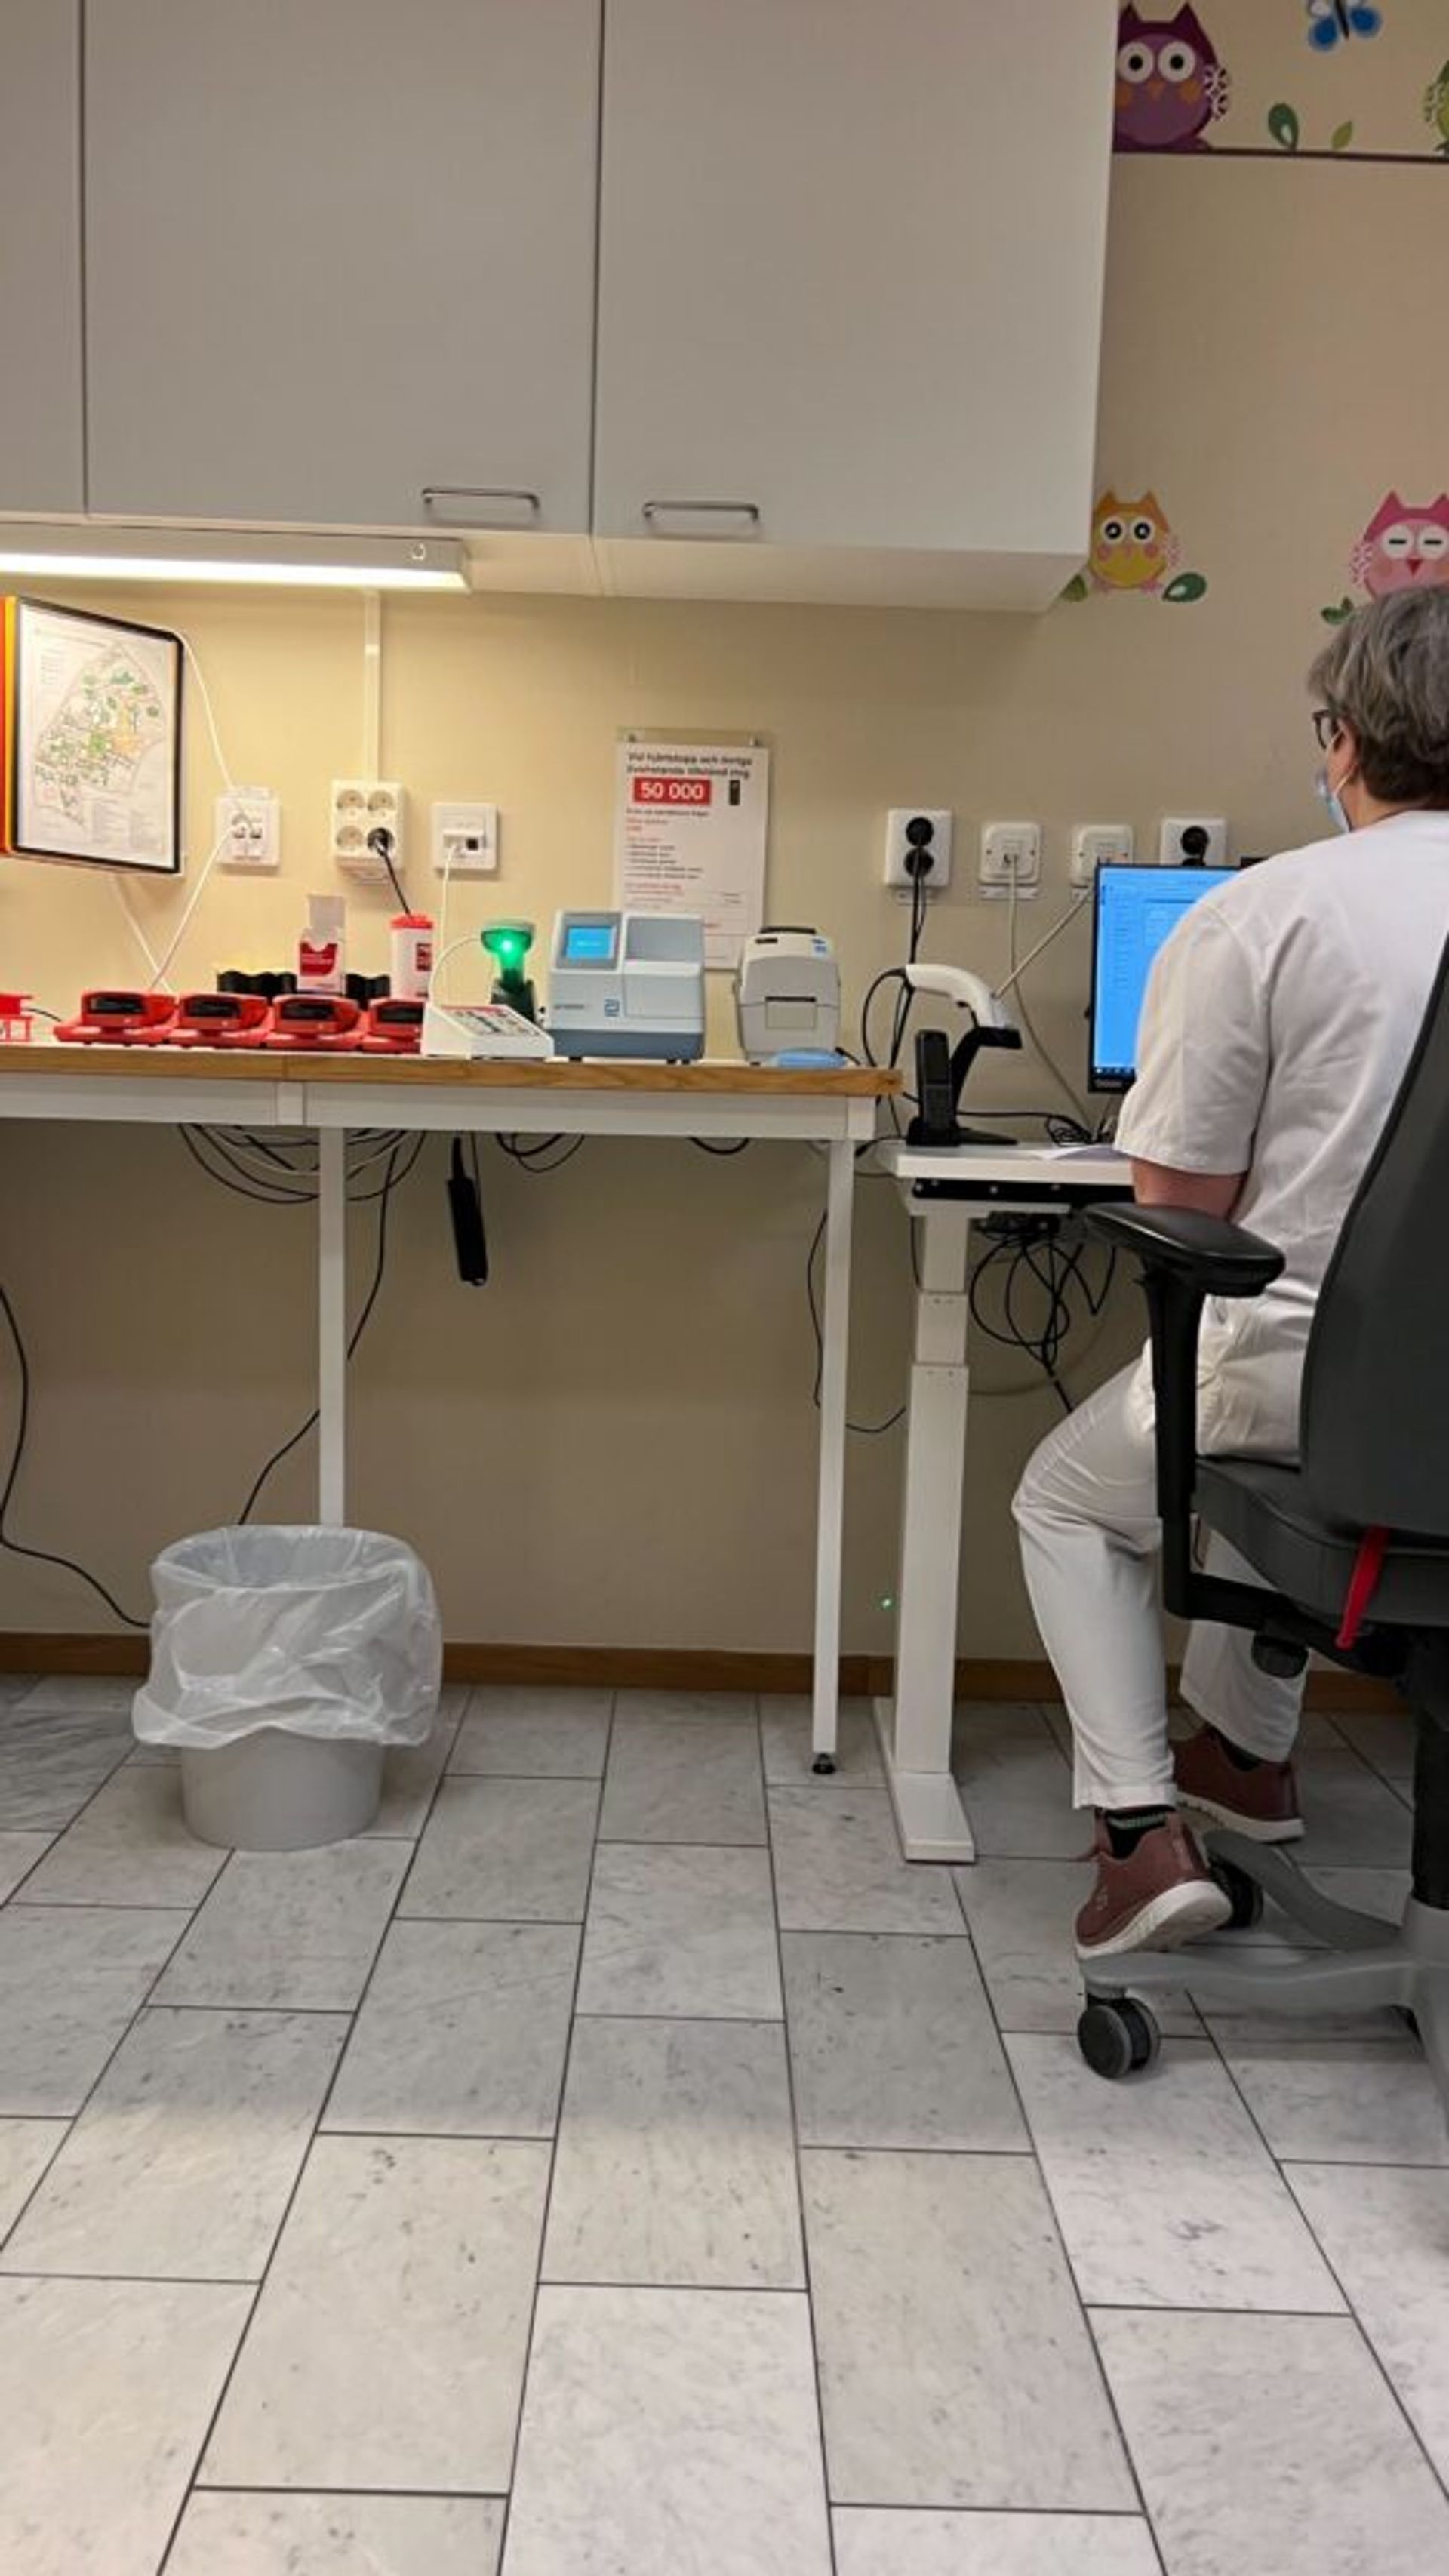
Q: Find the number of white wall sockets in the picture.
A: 7